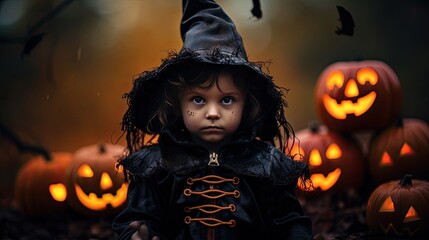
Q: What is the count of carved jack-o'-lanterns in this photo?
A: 6